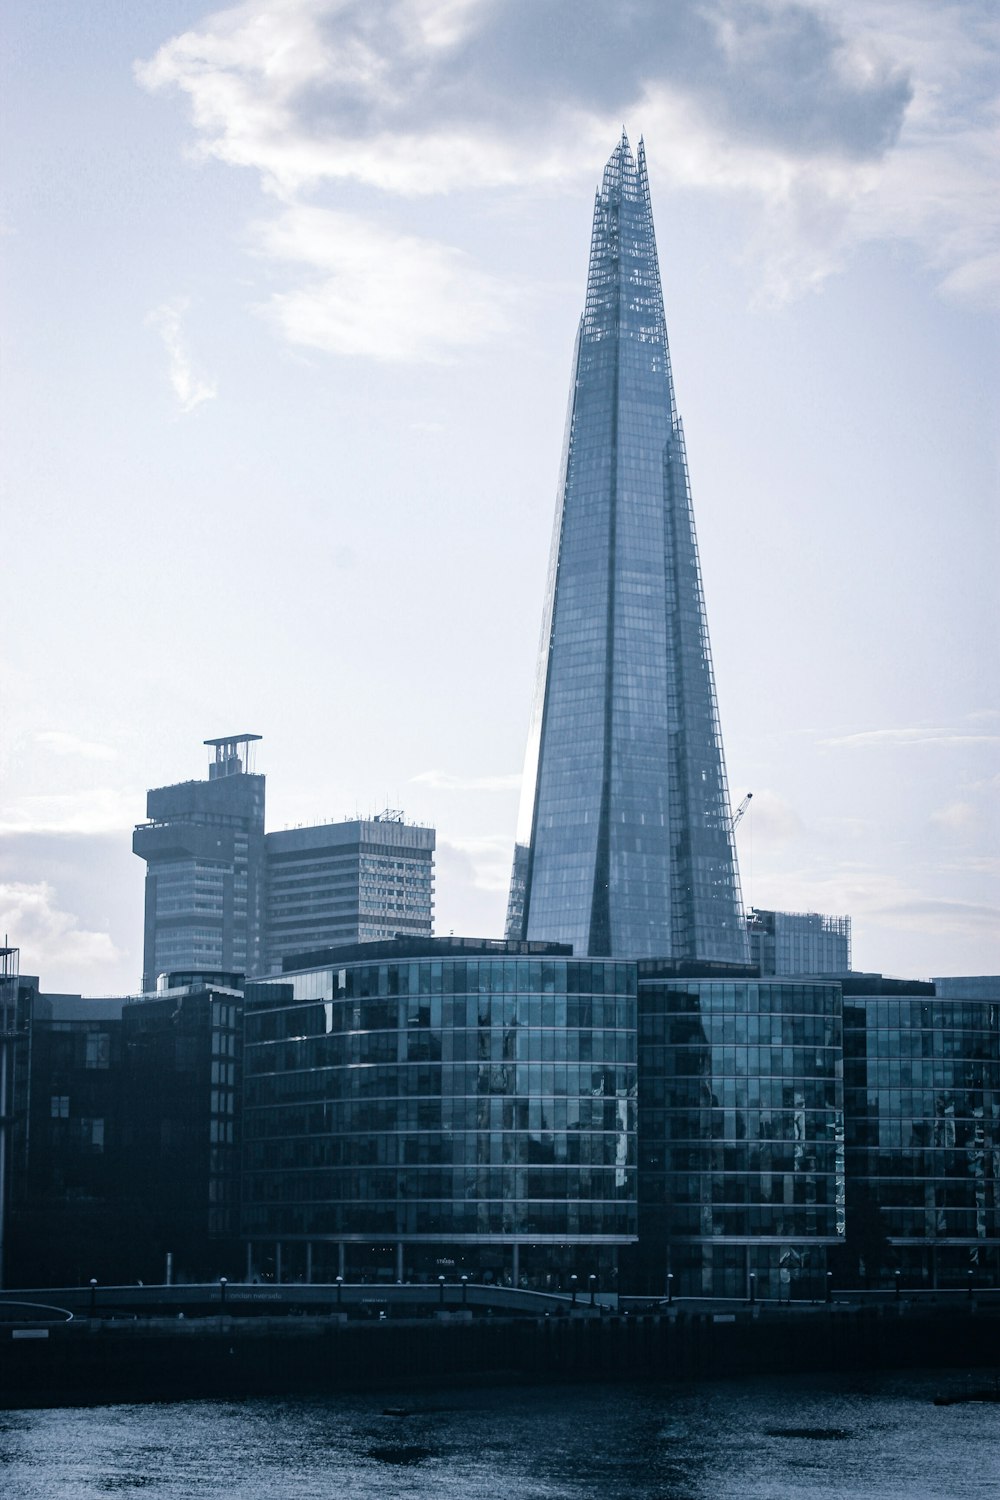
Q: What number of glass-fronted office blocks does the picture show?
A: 3